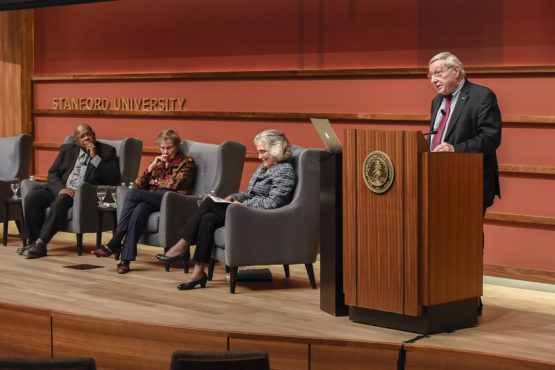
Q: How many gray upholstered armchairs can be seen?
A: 4